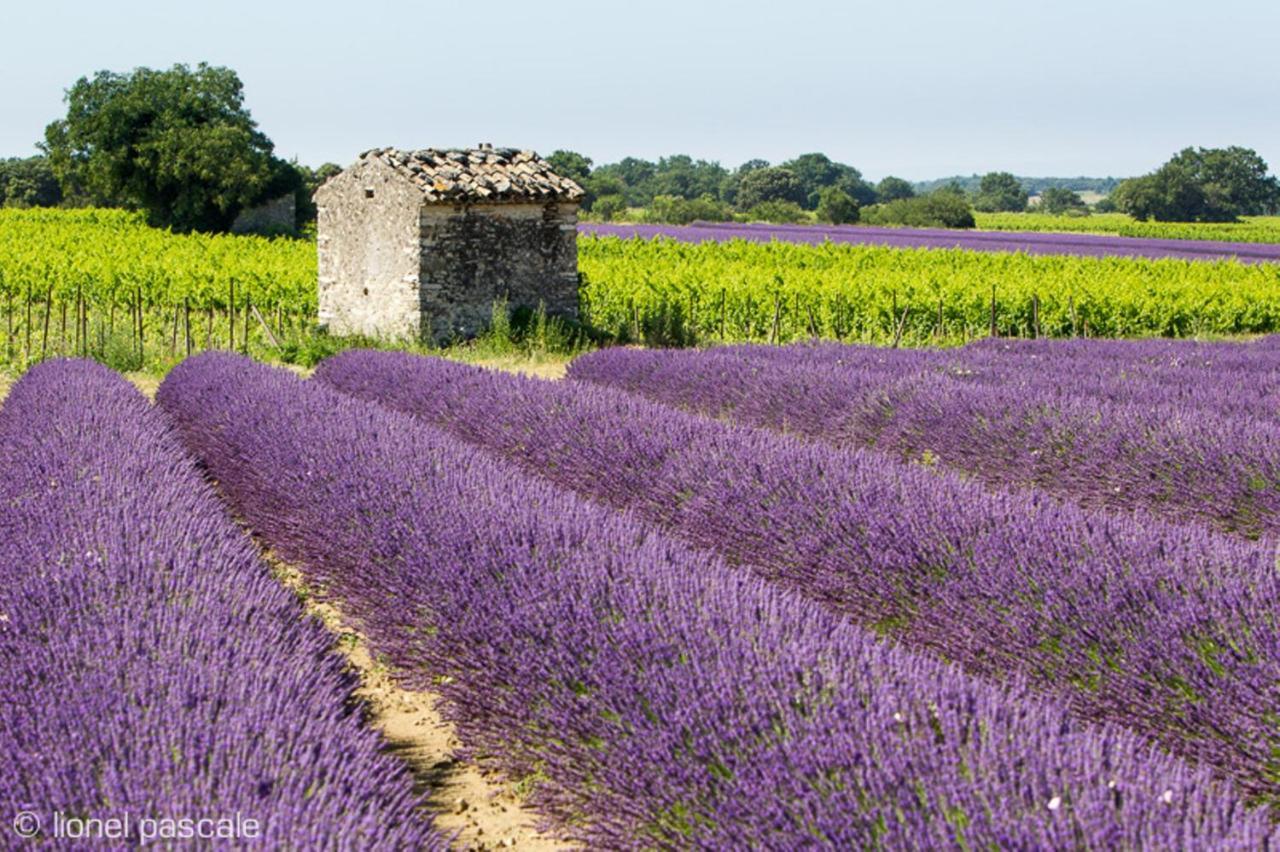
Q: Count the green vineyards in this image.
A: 2